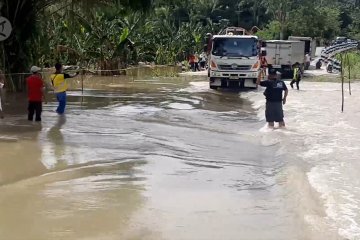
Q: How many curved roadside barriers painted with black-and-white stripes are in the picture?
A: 1